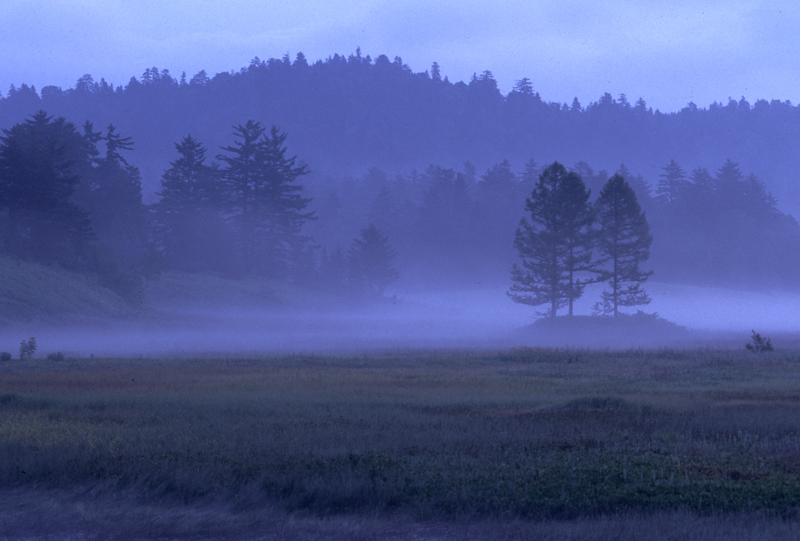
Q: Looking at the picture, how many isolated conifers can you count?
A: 3